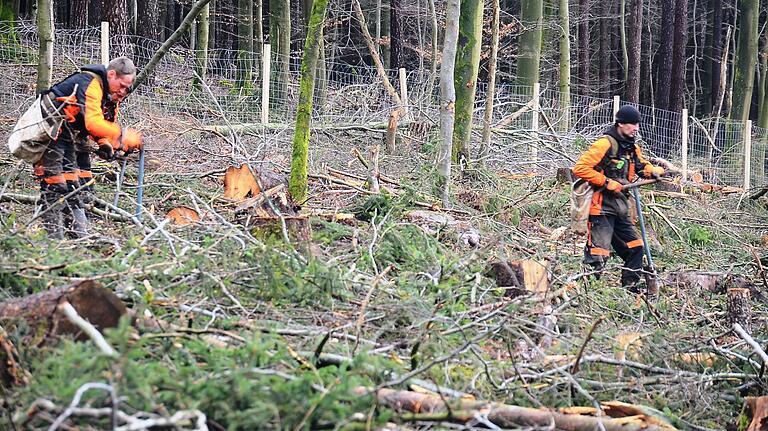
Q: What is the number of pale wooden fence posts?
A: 7